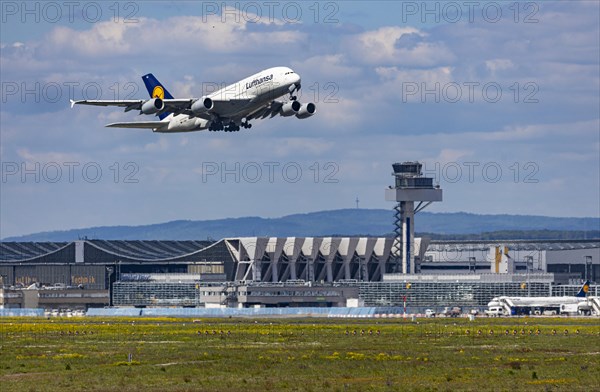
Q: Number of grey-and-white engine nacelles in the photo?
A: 4